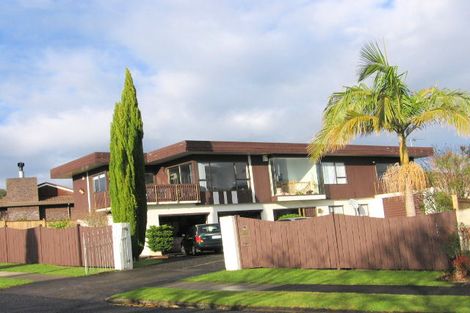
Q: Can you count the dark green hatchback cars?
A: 1